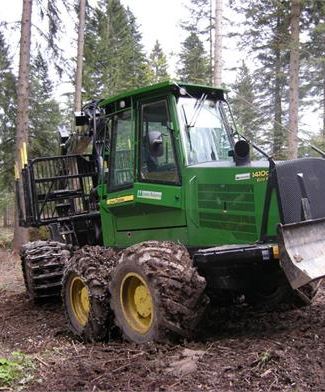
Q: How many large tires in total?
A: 3